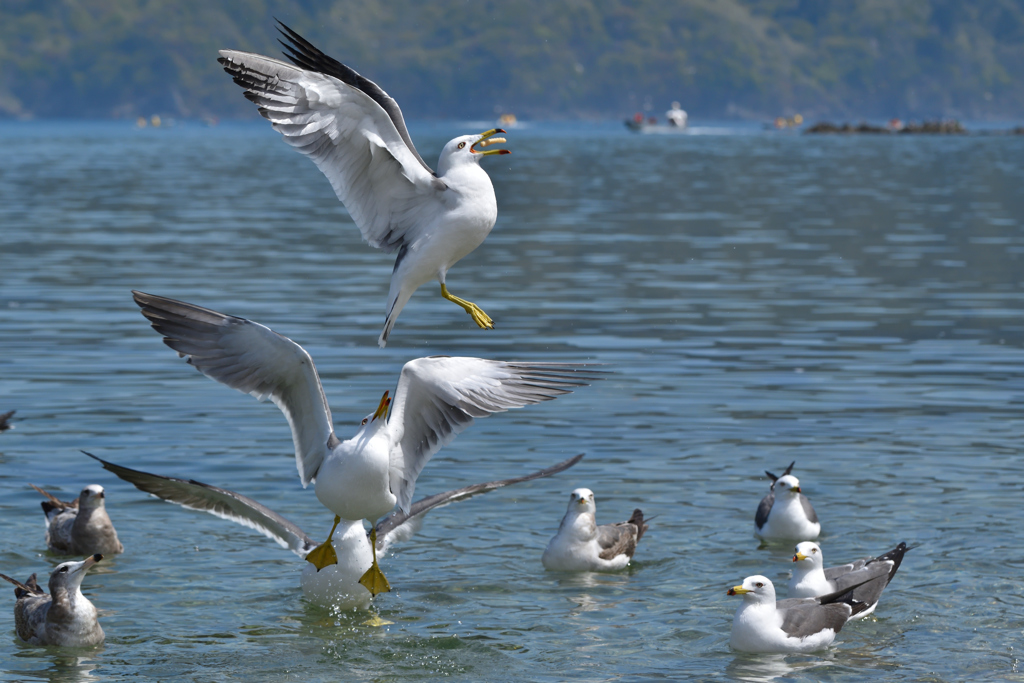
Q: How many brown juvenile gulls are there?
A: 2